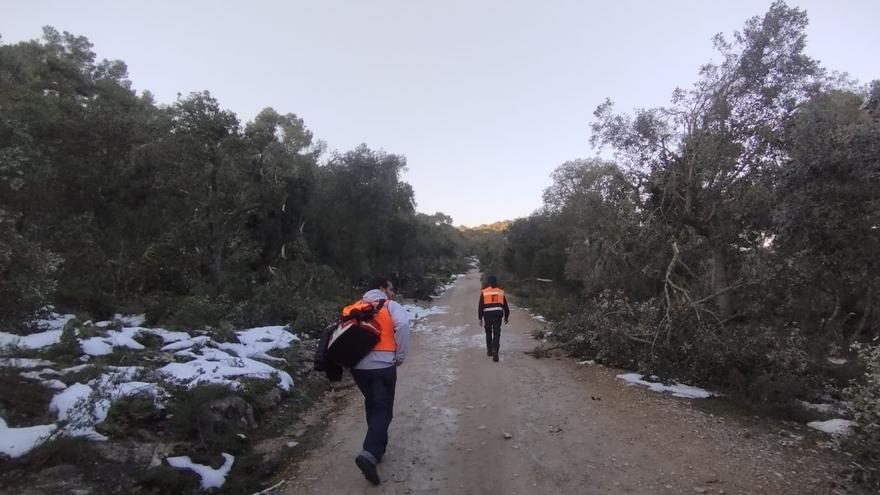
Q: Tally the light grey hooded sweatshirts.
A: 1